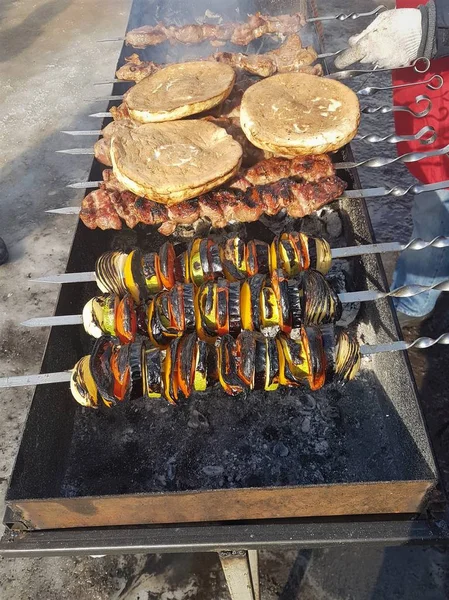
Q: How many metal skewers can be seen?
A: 11